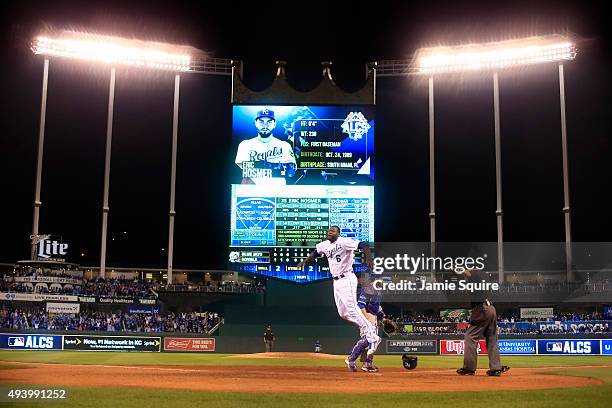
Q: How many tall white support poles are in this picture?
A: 6